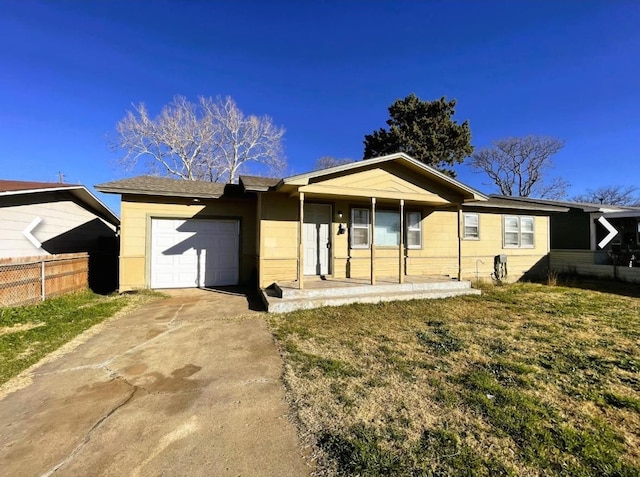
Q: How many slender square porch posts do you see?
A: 4